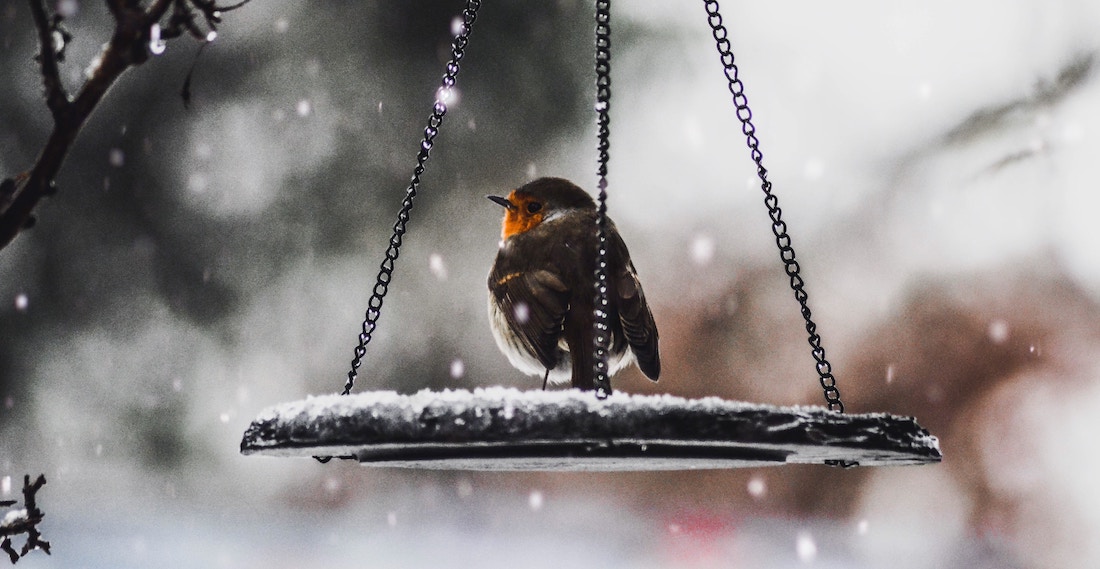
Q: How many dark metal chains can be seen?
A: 3